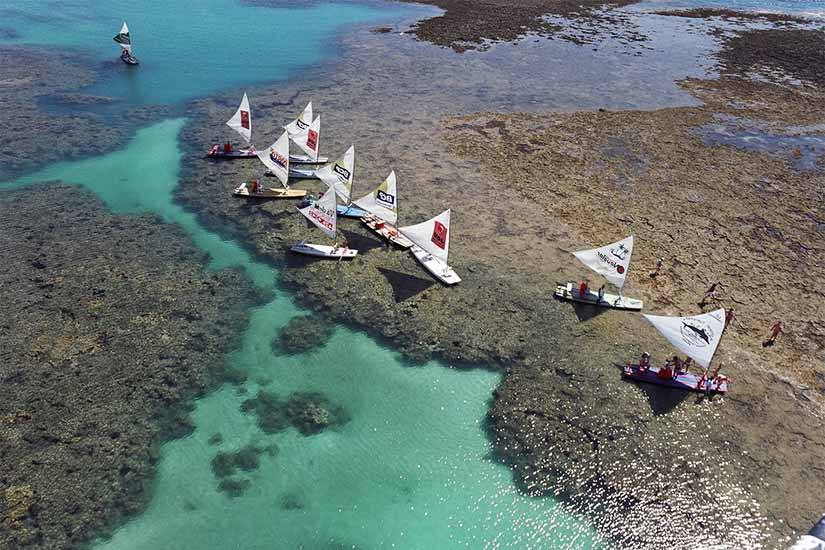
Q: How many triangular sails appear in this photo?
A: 11